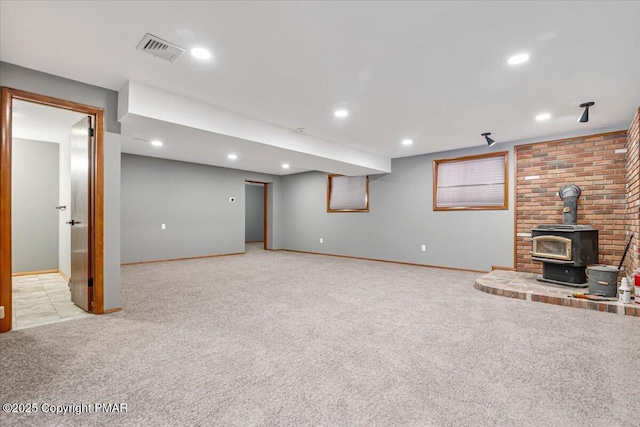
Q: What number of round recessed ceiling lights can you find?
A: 8